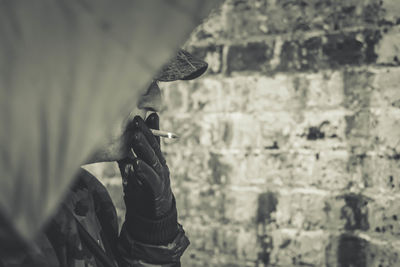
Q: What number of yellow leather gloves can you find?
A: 0